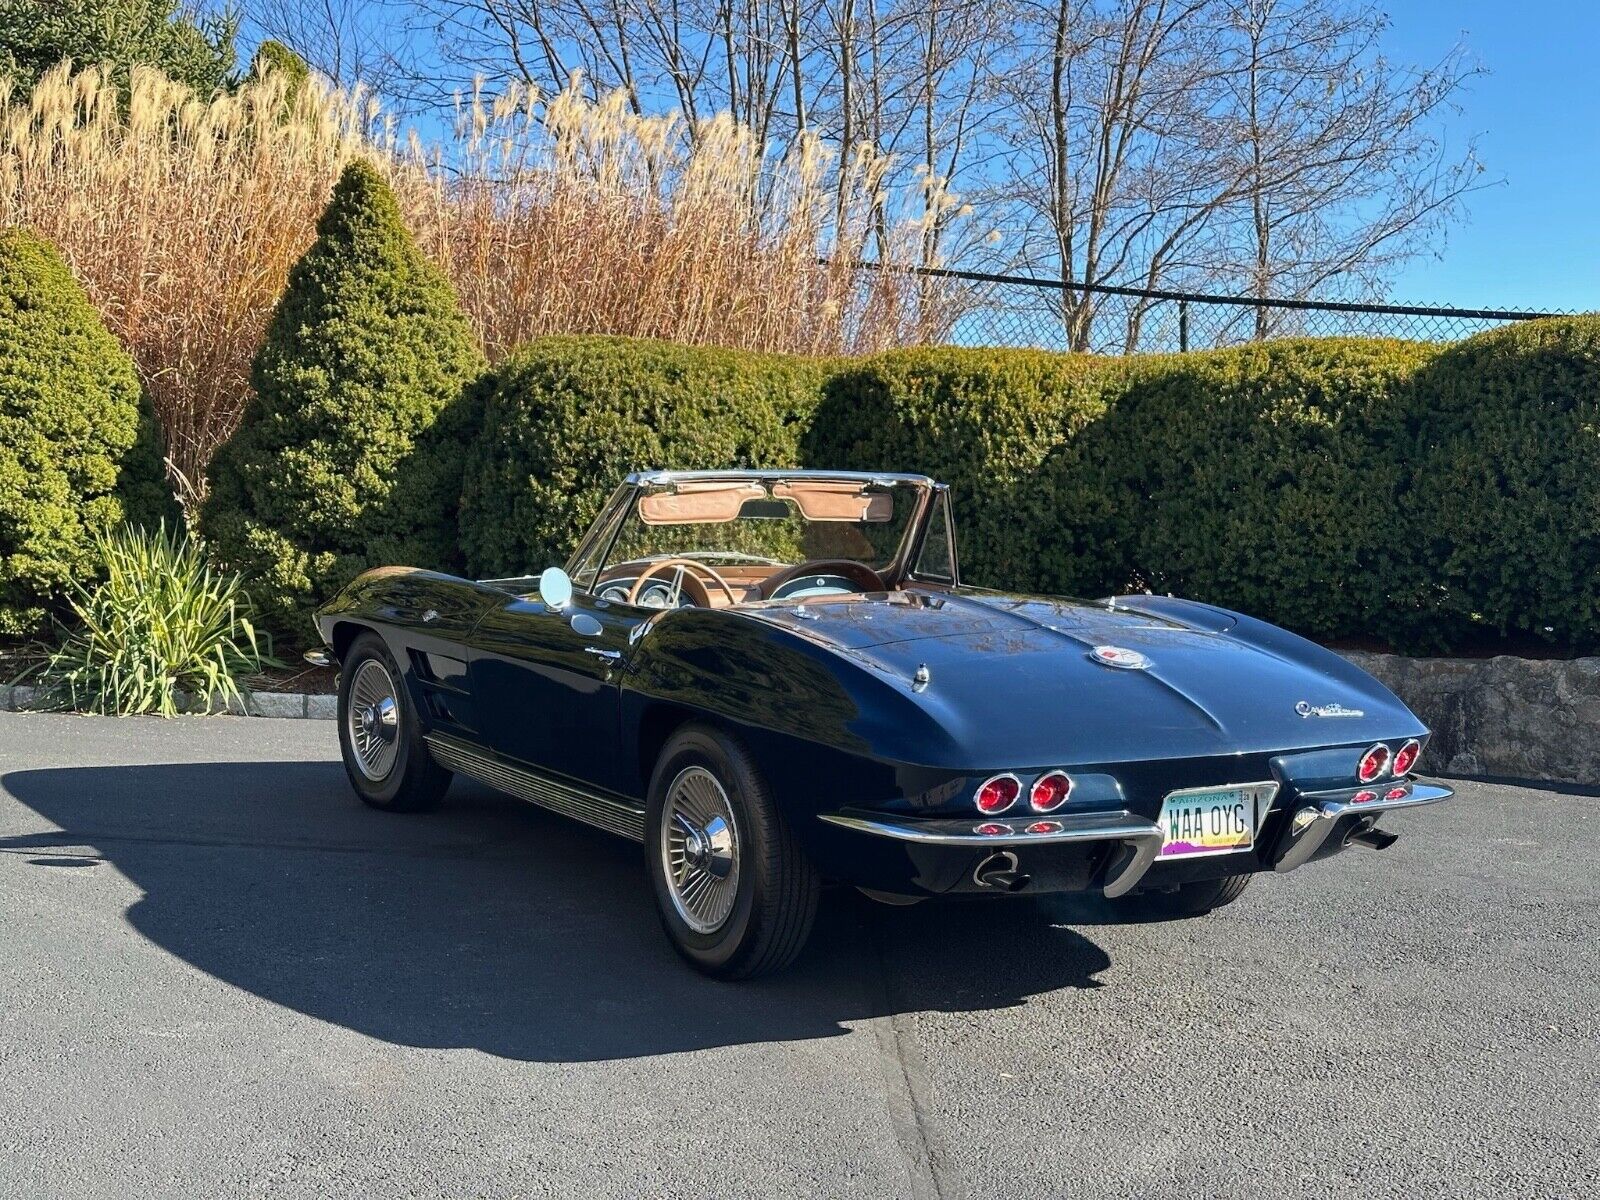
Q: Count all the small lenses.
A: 4